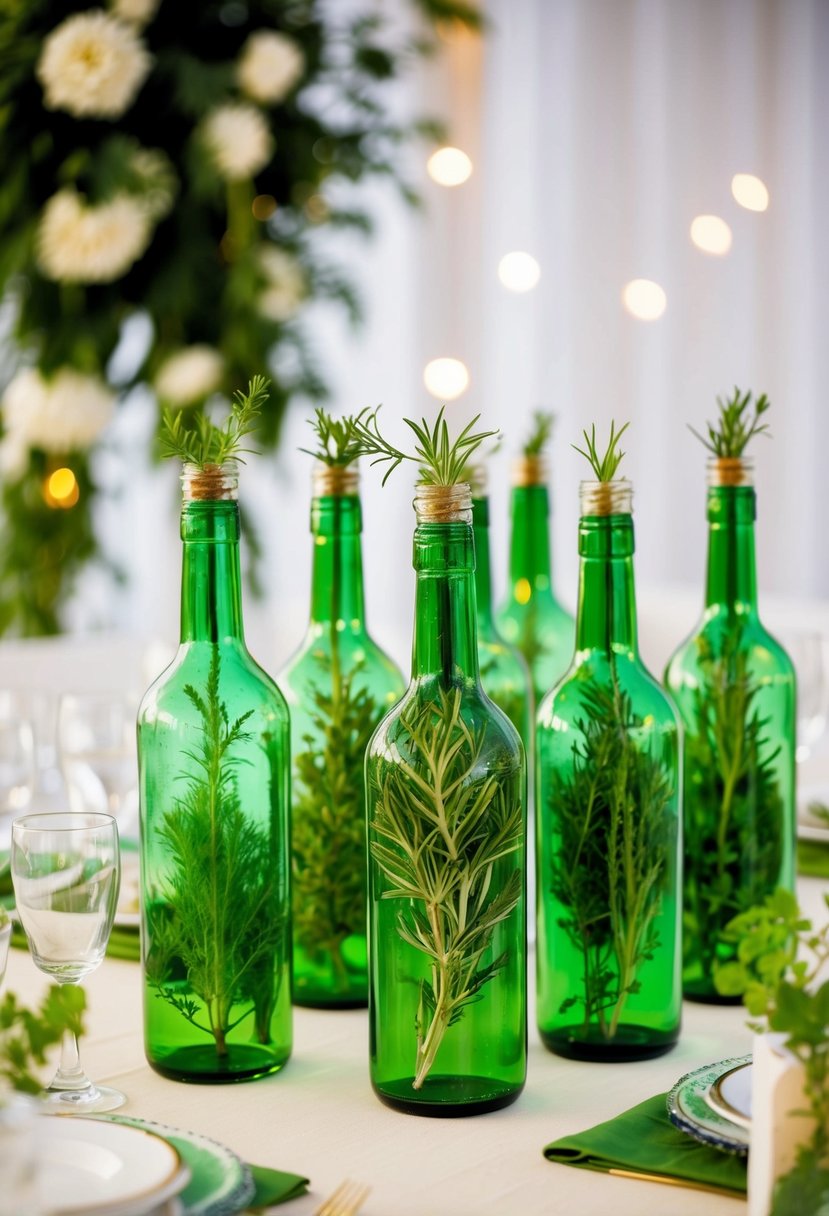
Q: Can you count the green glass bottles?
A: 7